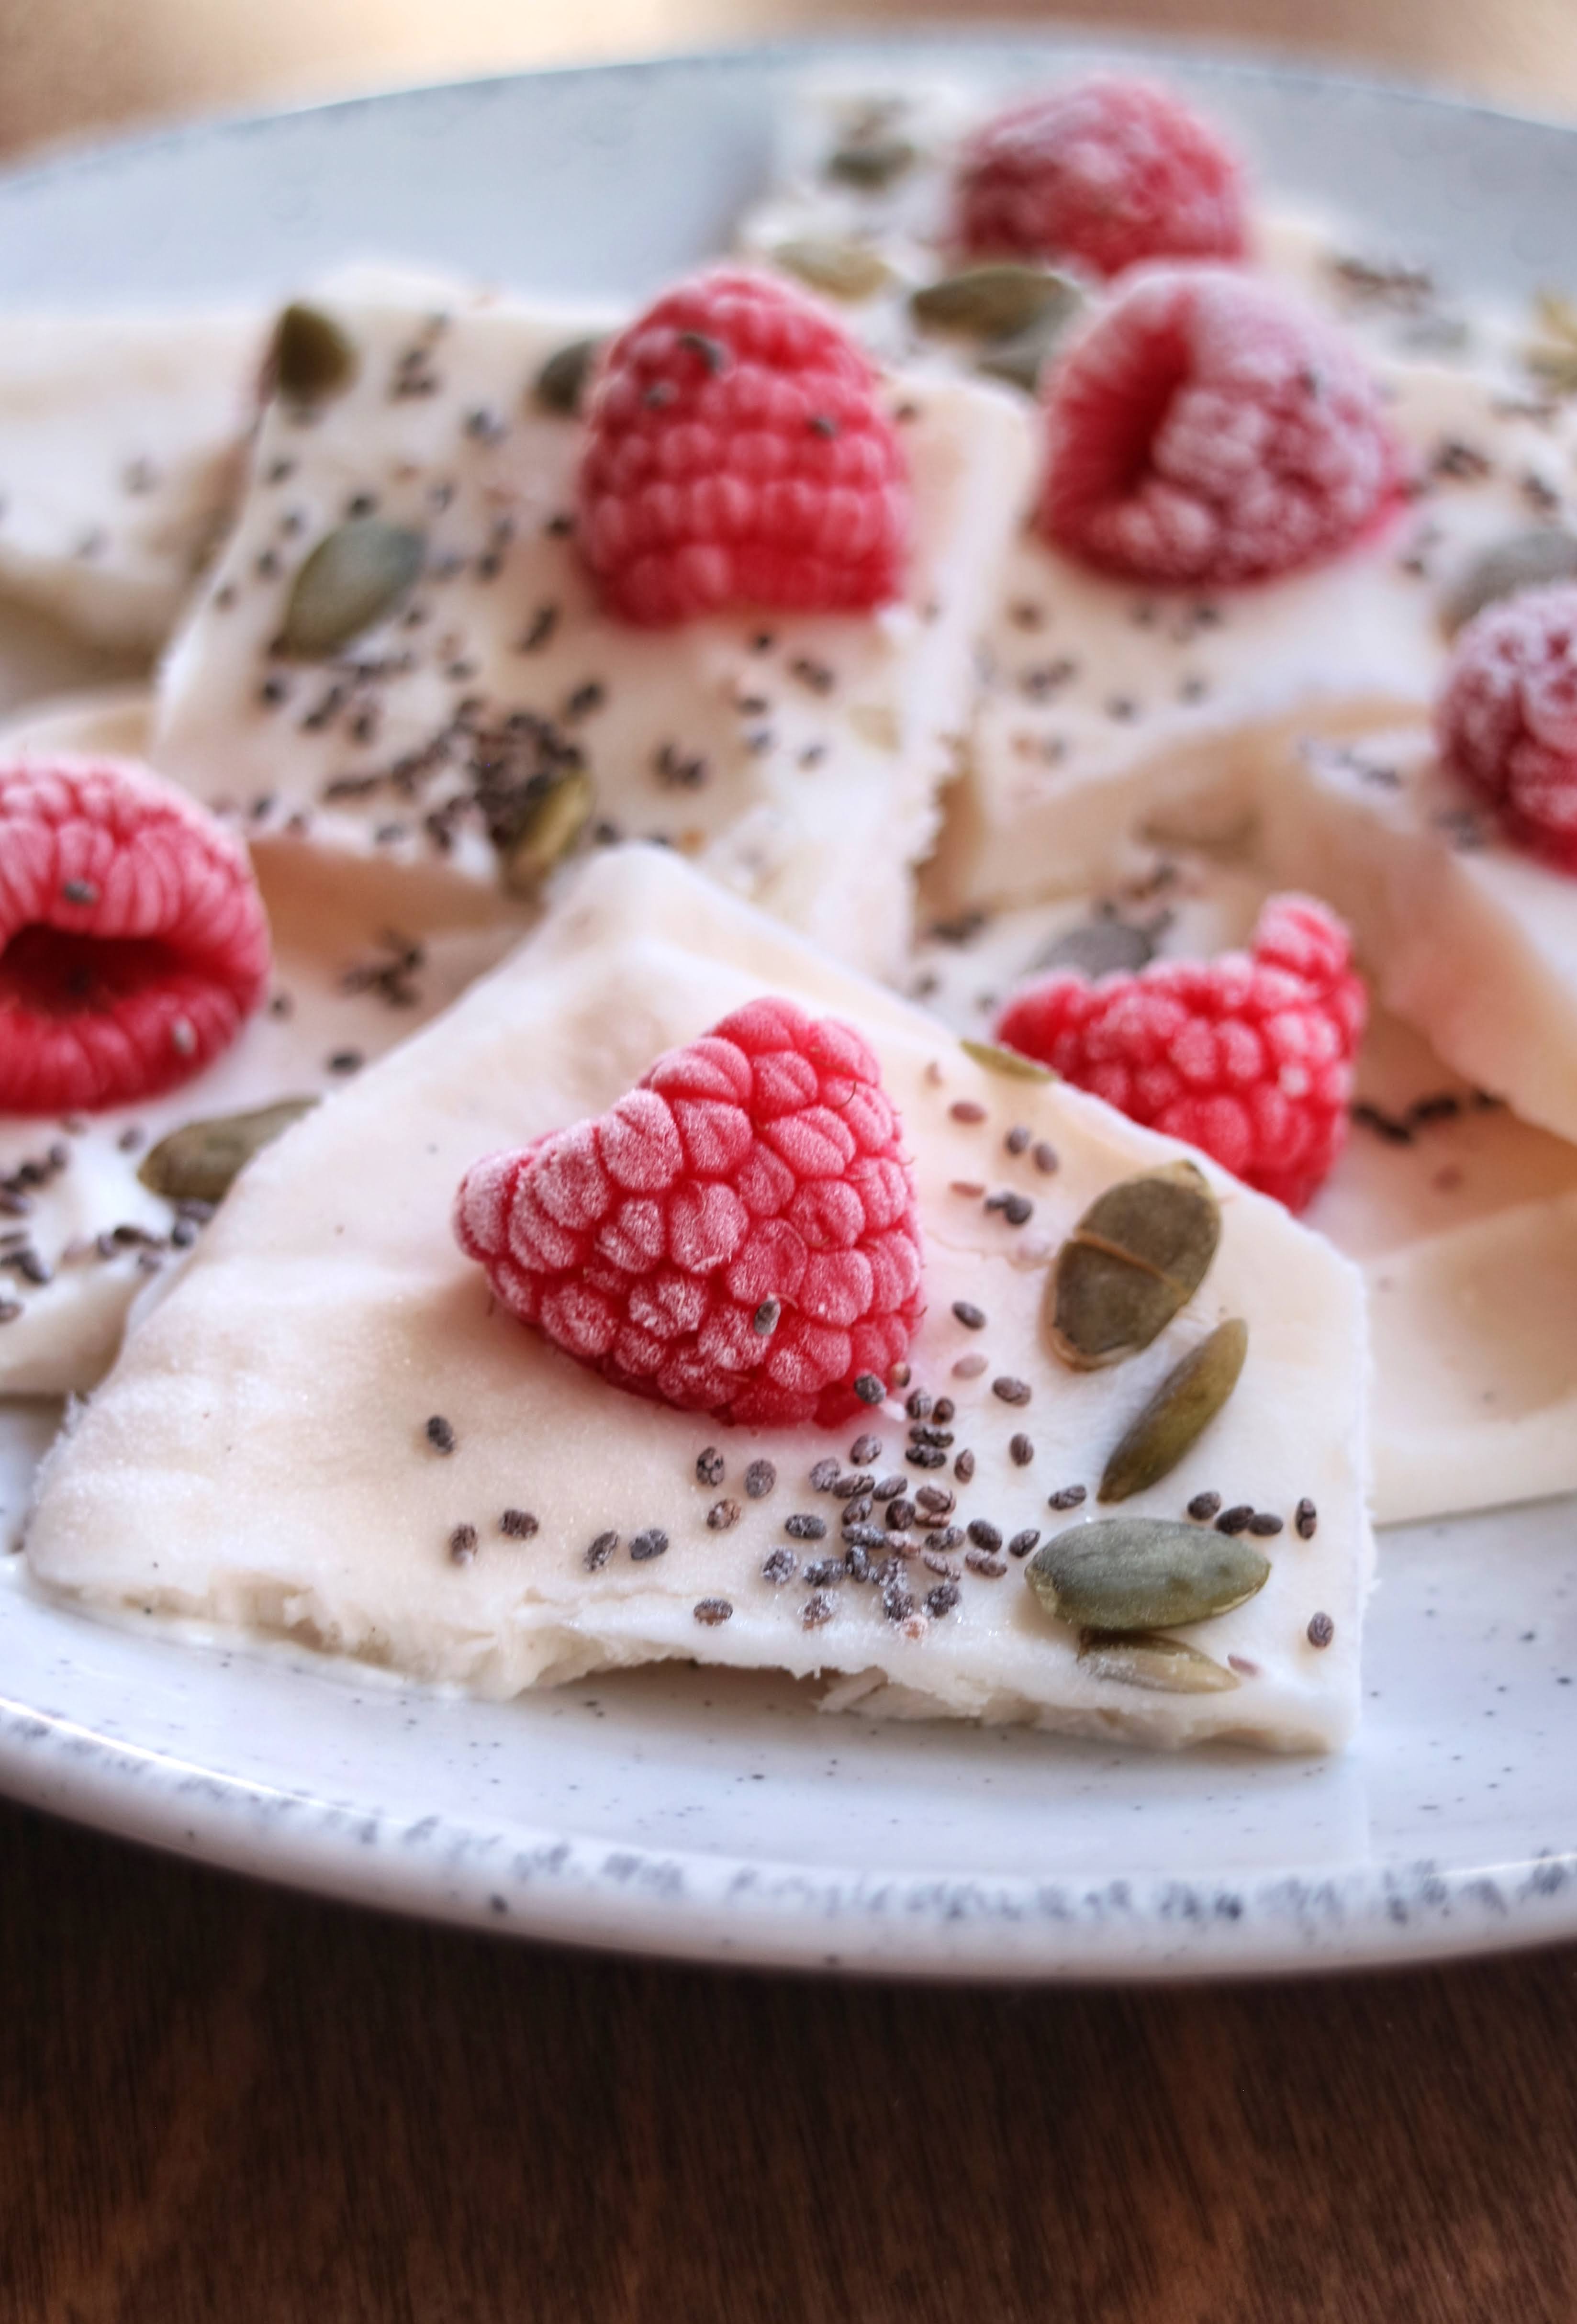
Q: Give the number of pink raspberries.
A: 7